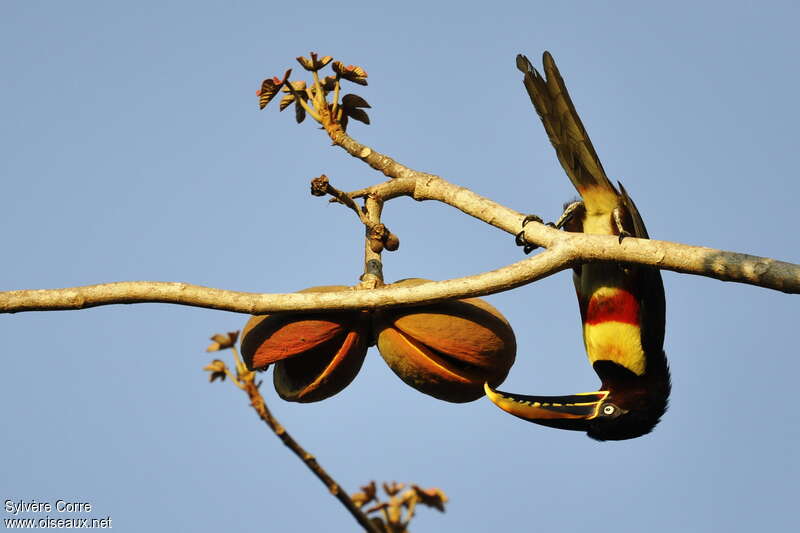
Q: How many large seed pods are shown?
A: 2